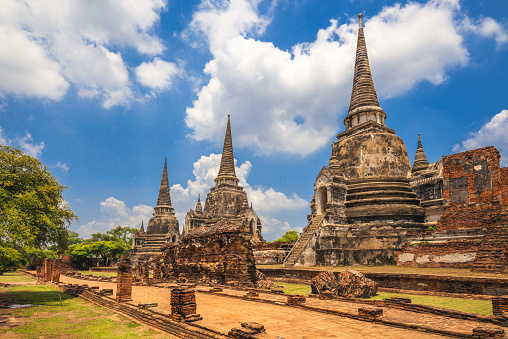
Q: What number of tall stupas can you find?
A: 3